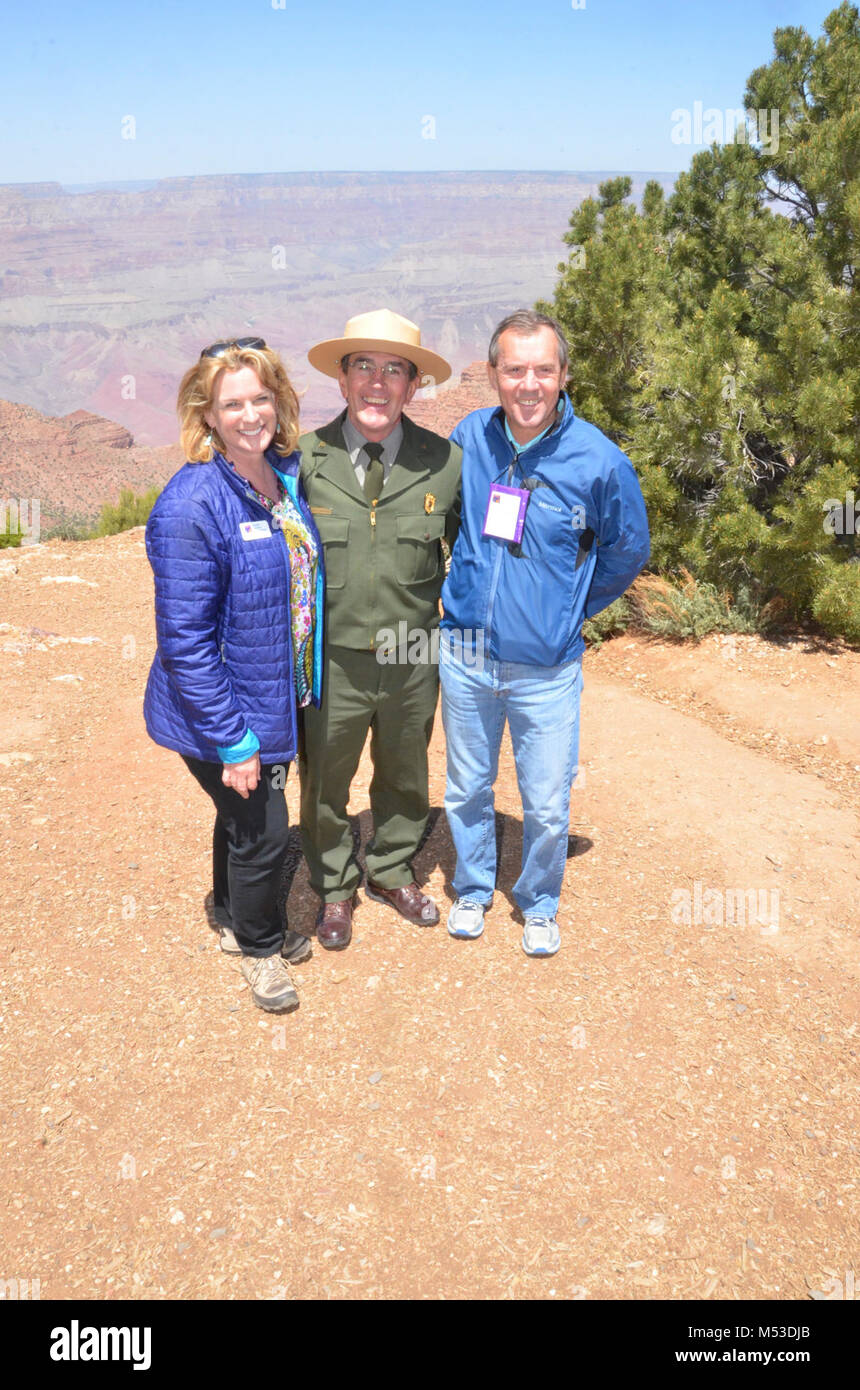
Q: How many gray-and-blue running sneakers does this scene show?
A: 2